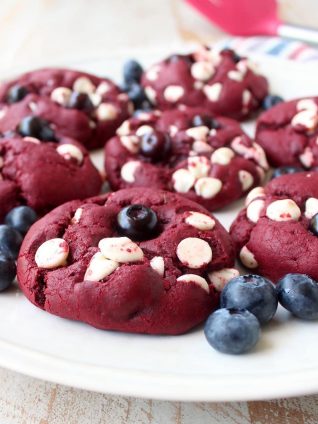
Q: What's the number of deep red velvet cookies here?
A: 7